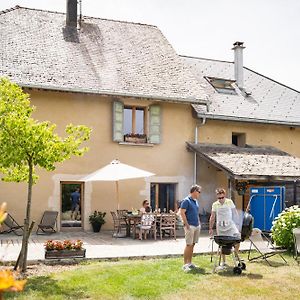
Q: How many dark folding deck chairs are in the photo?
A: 2